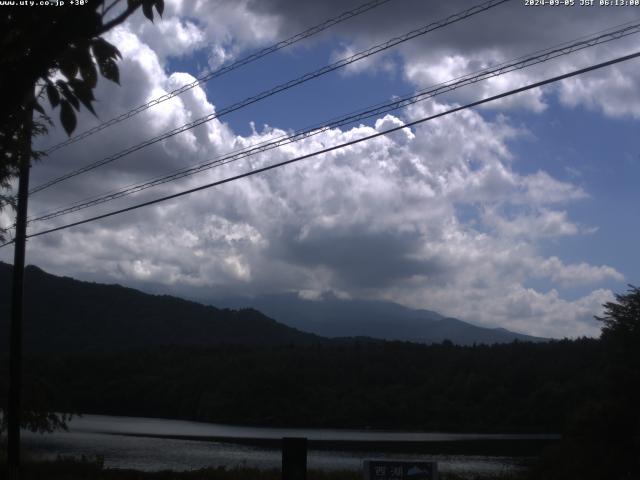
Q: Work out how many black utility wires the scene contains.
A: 4